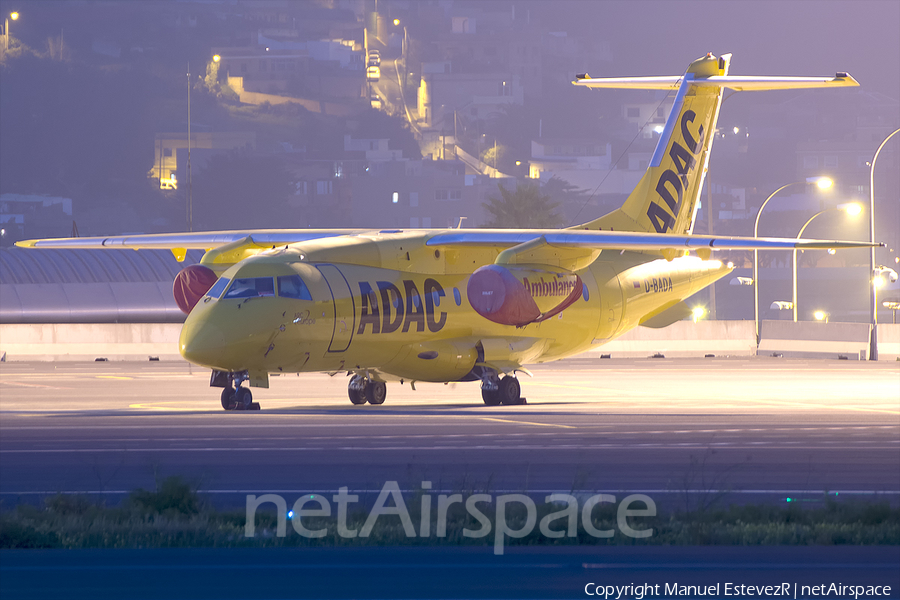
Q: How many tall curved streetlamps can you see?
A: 3